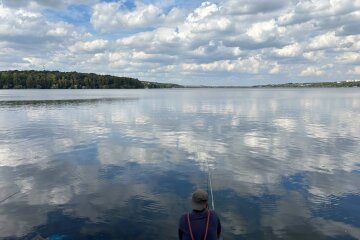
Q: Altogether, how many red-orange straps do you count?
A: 2